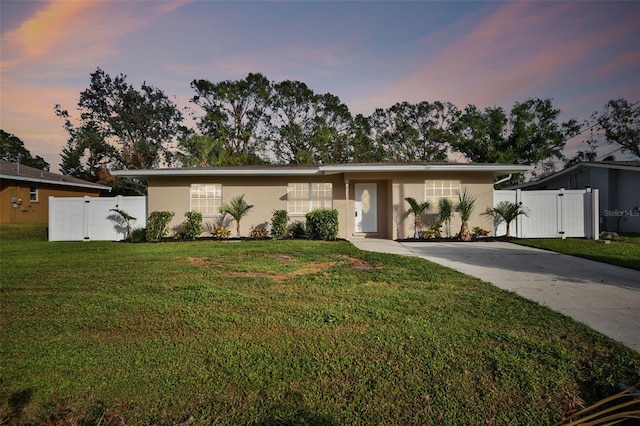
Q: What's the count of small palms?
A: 6